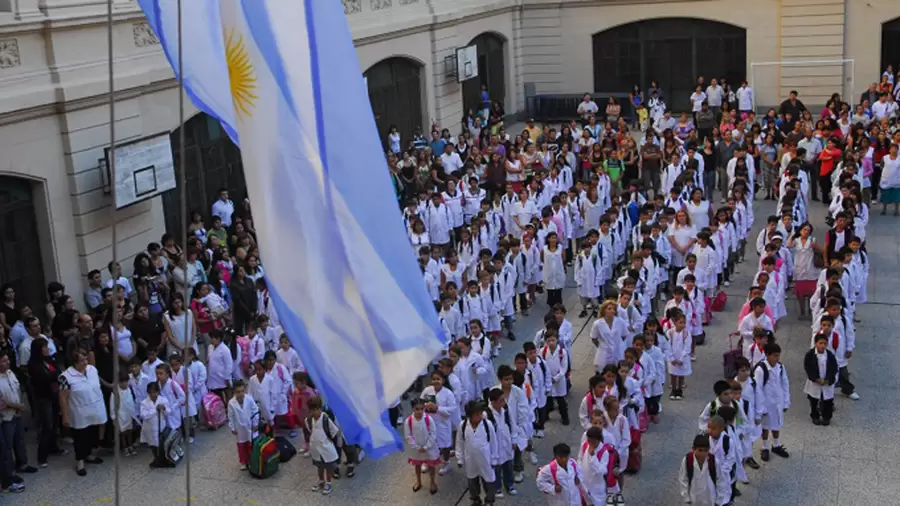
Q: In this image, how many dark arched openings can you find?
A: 6